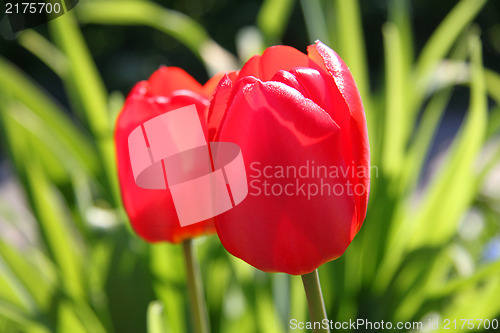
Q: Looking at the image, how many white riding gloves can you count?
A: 0